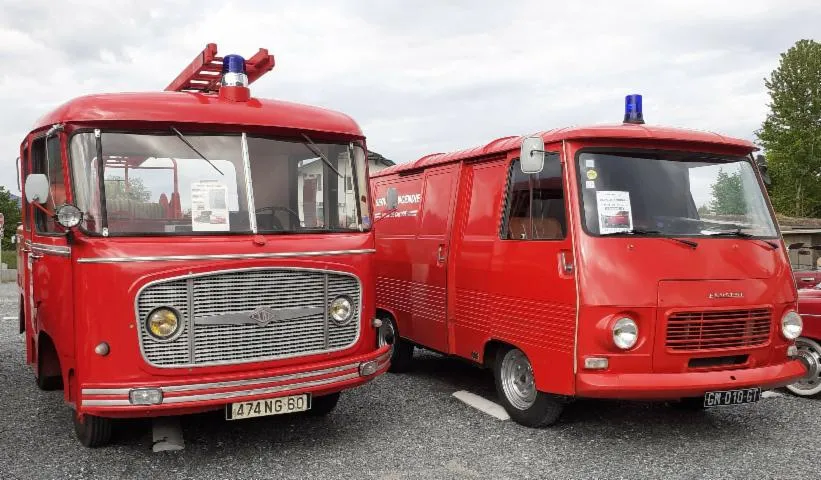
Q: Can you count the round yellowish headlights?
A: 2